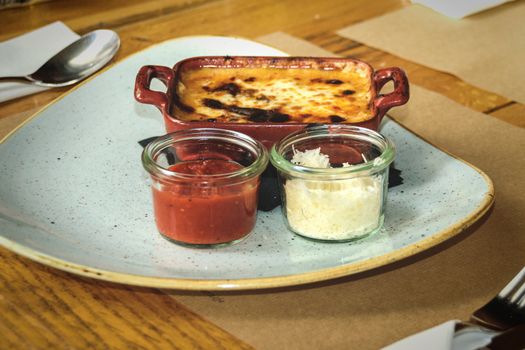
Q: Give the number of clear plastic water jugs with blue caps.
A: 0